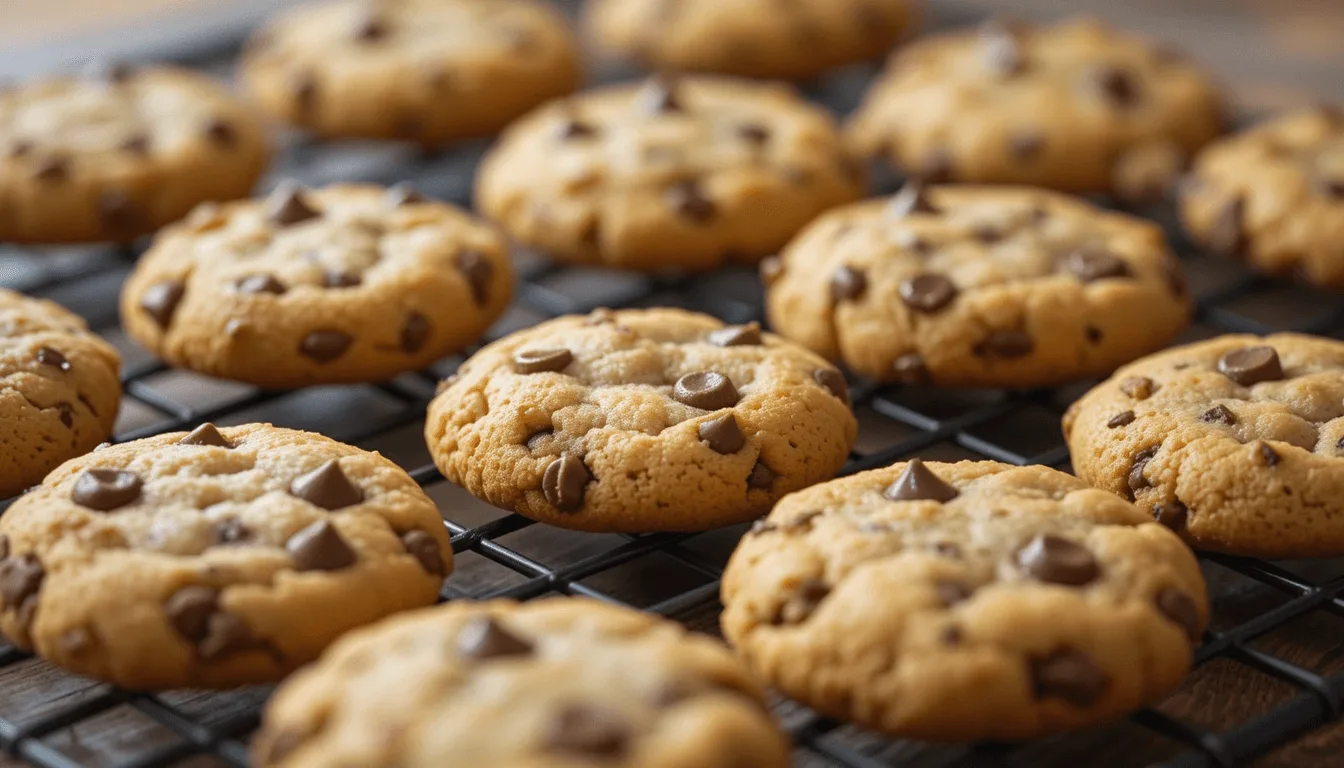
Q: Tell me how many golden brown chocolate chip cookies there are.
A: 14